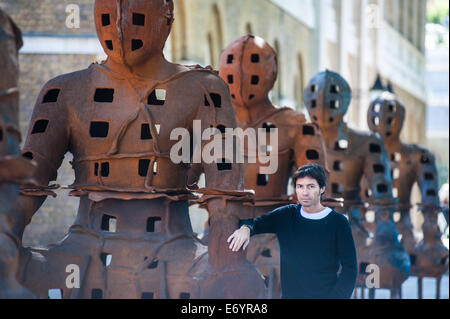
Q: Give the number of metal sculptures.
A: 5